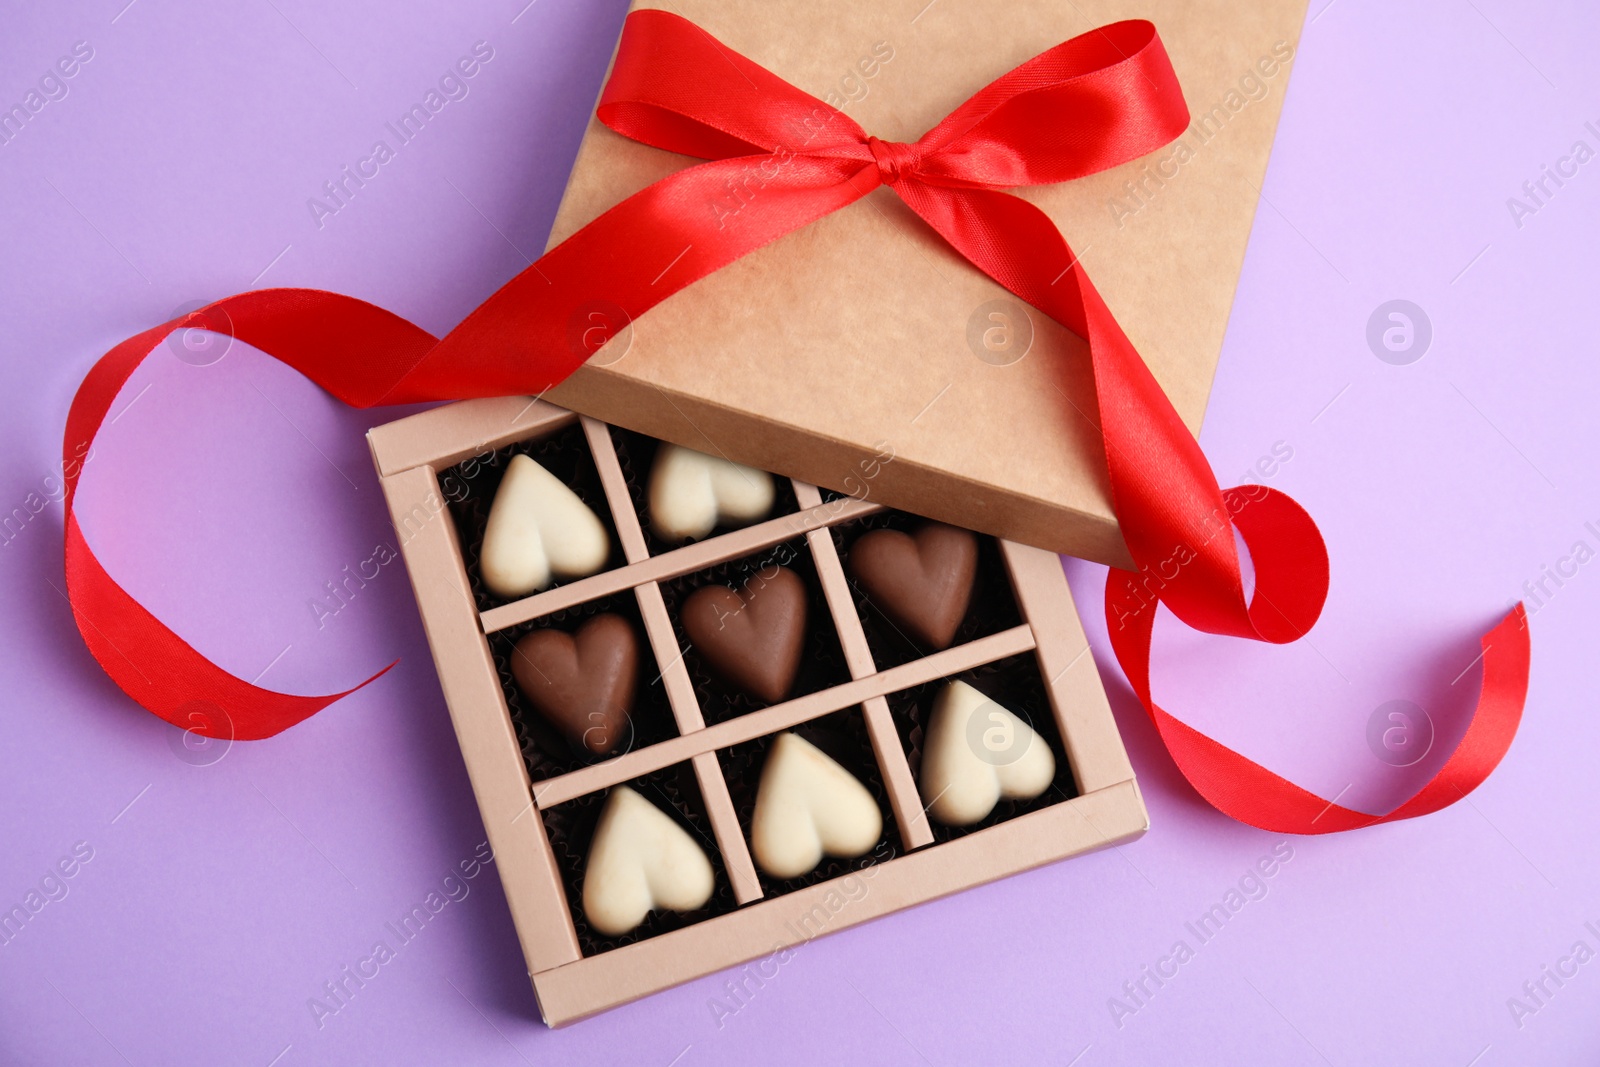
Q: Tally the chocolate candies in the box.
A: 8